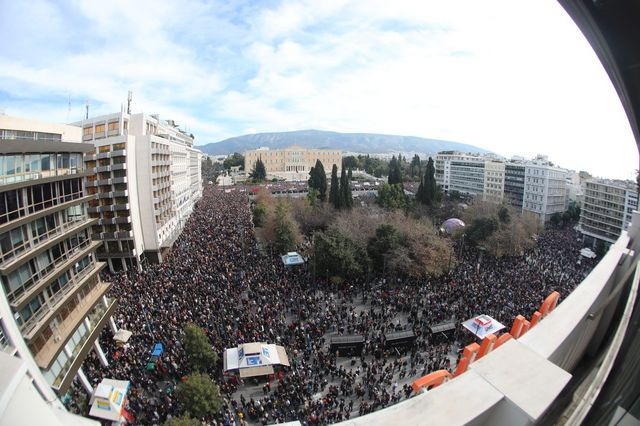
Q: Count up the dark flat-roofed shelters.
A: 3